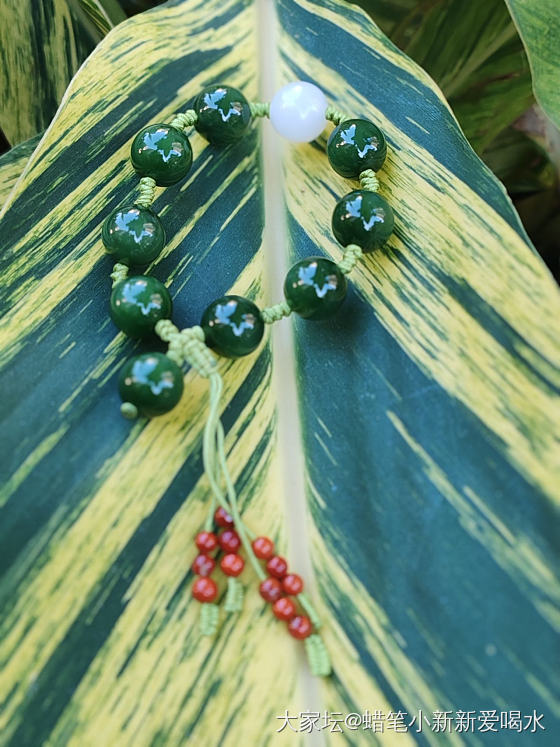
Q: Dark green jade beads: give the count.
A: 9